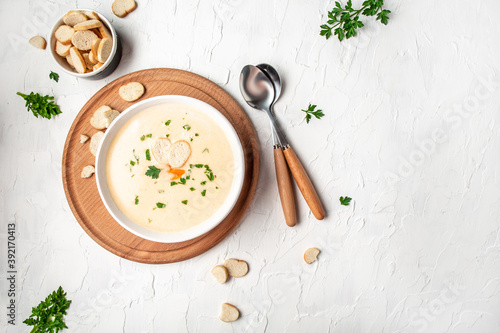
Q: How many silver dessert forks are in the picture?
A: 0